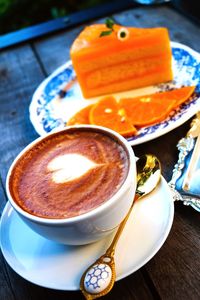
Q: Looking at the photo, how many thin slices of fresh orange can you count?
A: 4